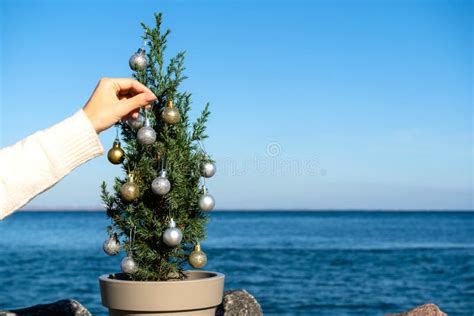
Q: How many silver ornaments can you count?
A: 9